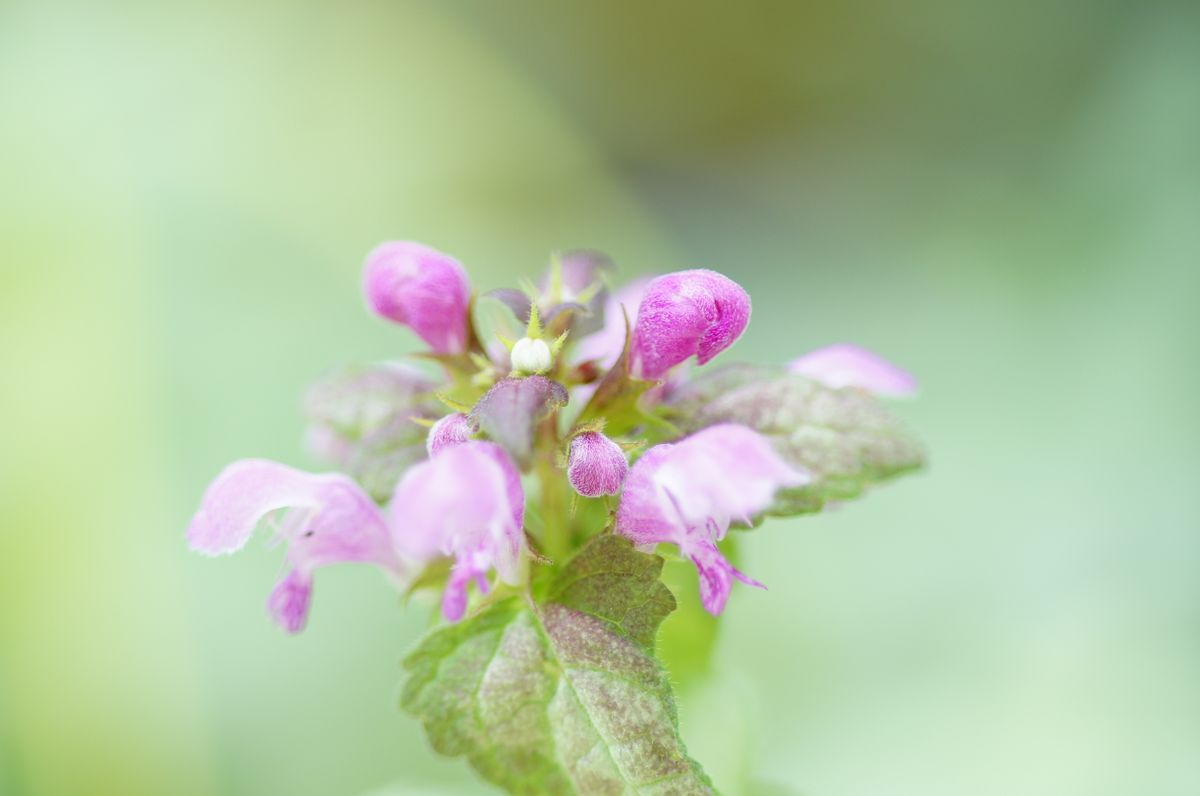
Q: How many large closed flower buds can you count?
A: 2